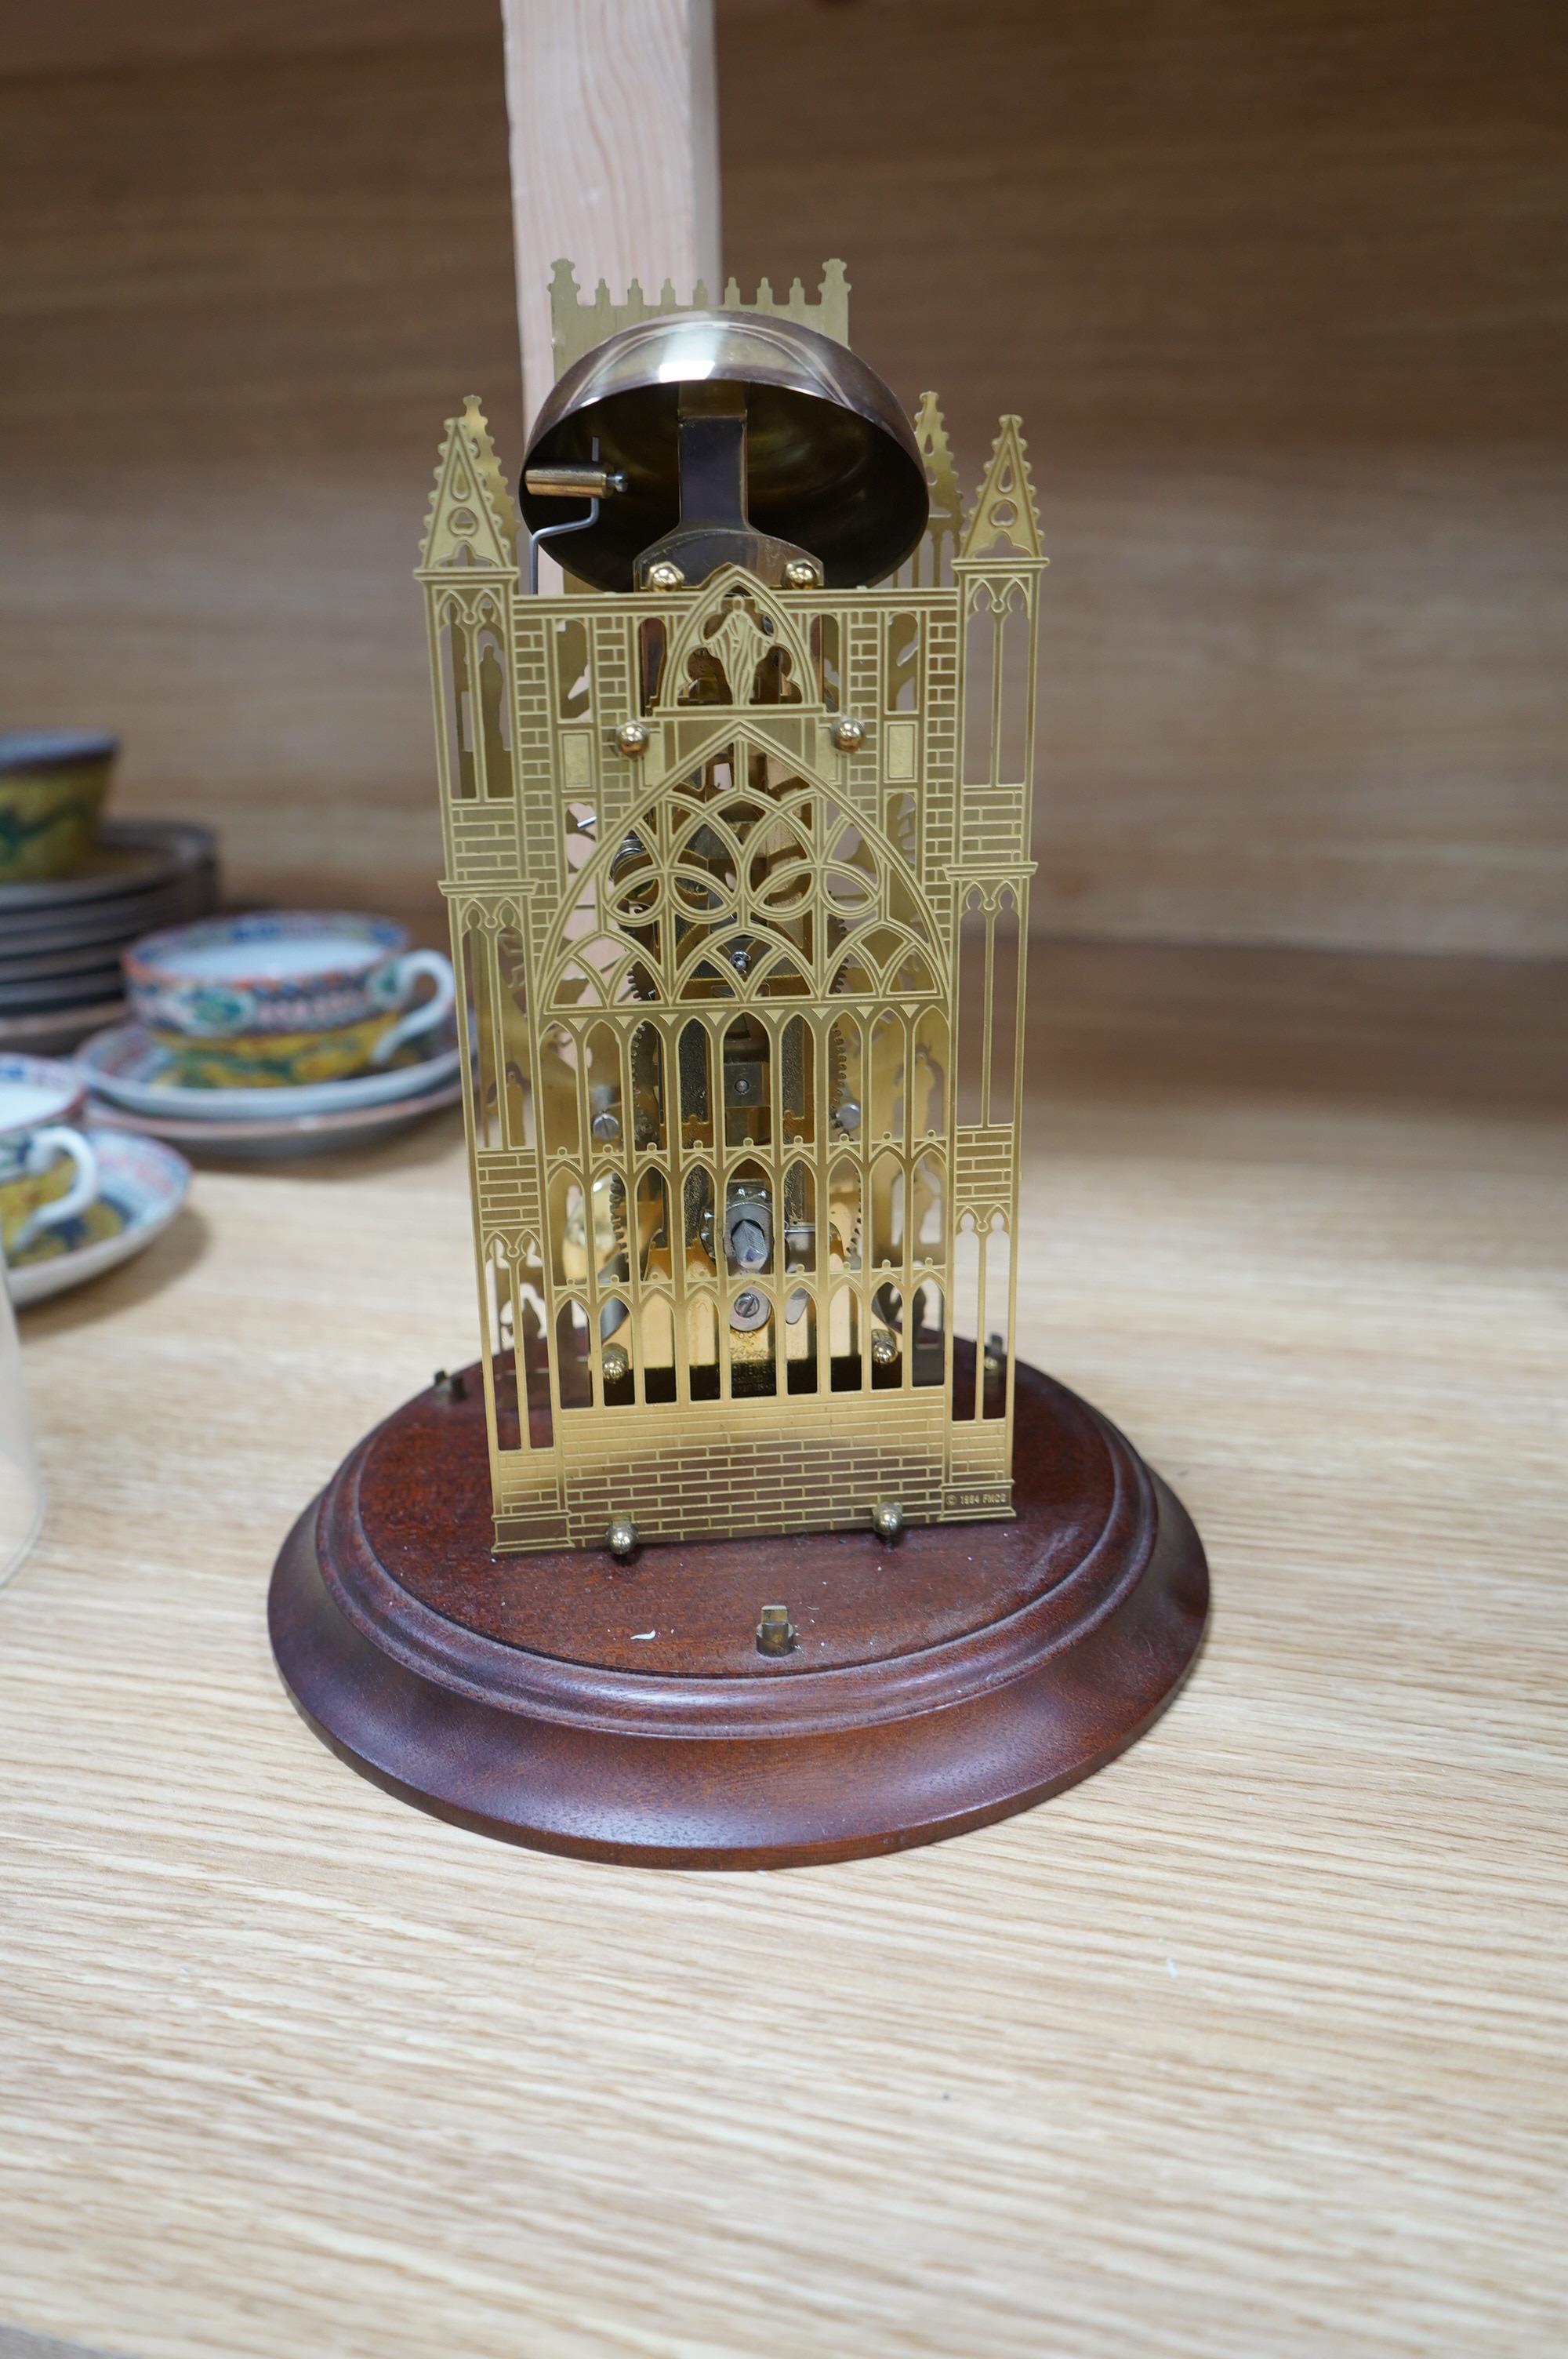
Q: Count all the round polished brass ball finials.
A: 8